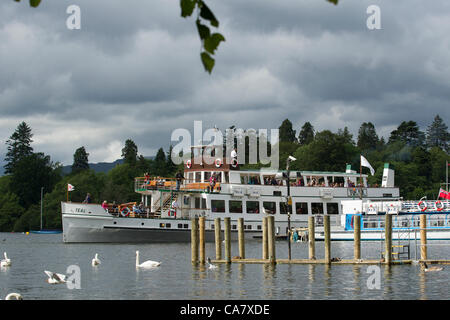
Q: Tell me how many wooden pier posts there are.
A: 12